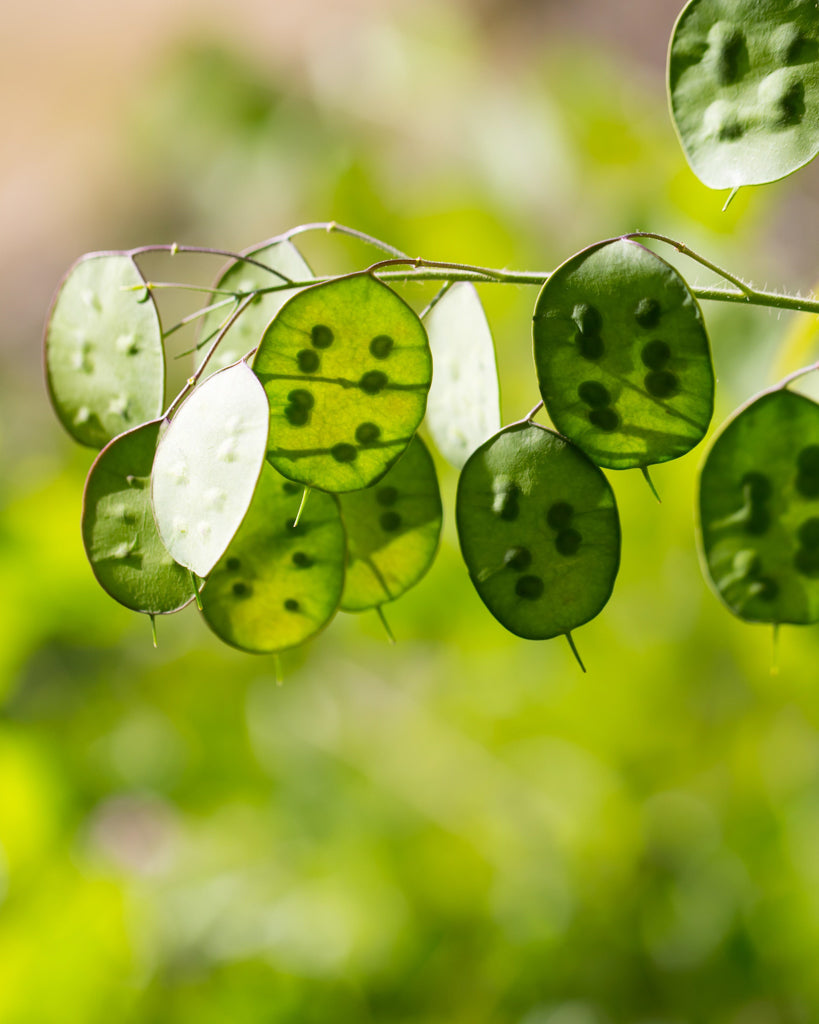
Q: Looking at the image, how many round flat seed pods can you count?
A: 12